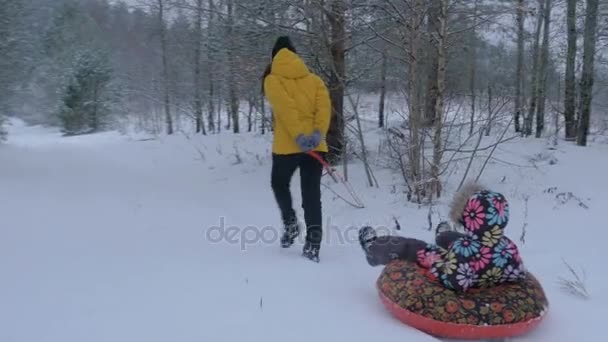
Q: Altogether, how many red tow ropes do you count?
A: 1